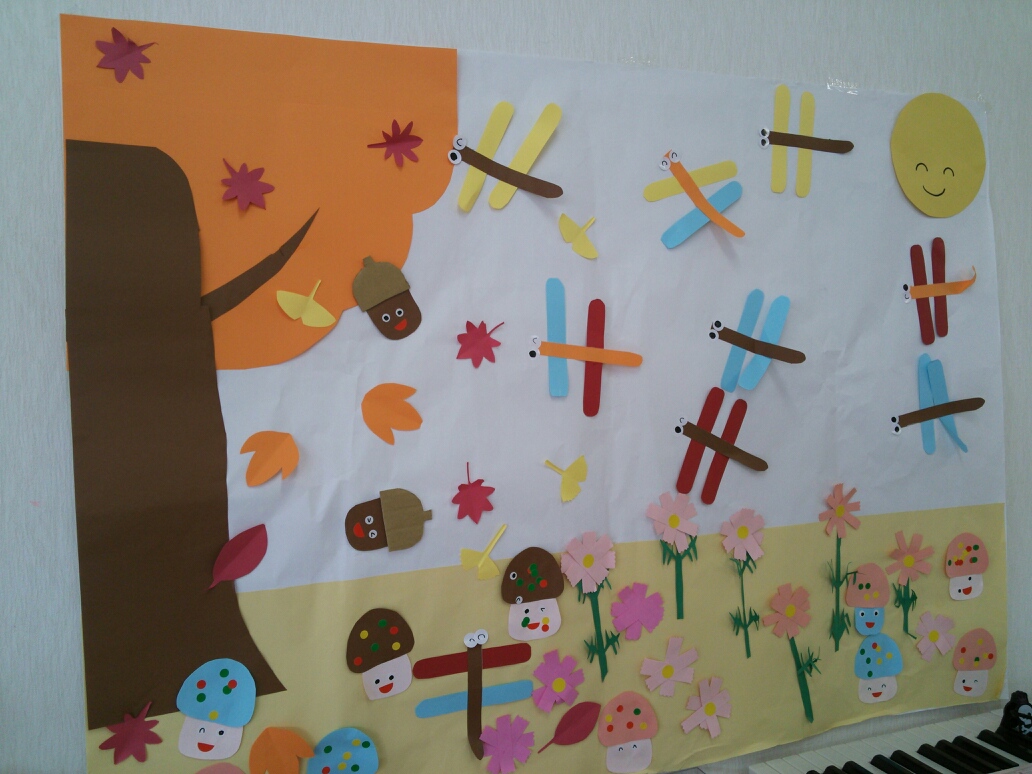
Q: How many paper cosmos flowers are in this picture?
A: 12